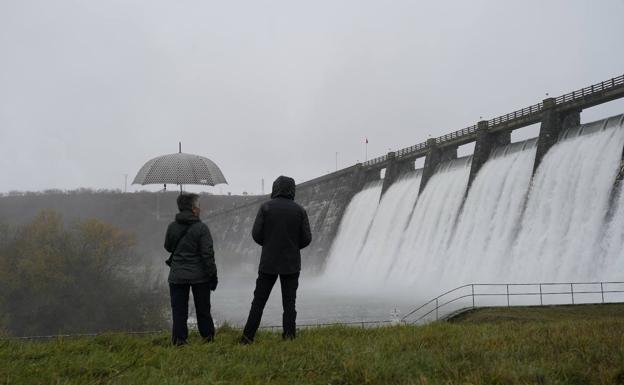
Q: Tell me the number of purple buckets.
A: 0